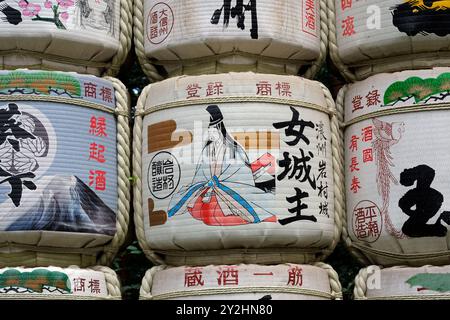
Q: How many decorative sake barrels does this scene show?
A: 9